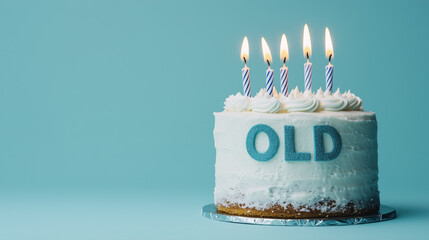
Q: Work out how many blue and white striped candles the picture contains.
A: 5